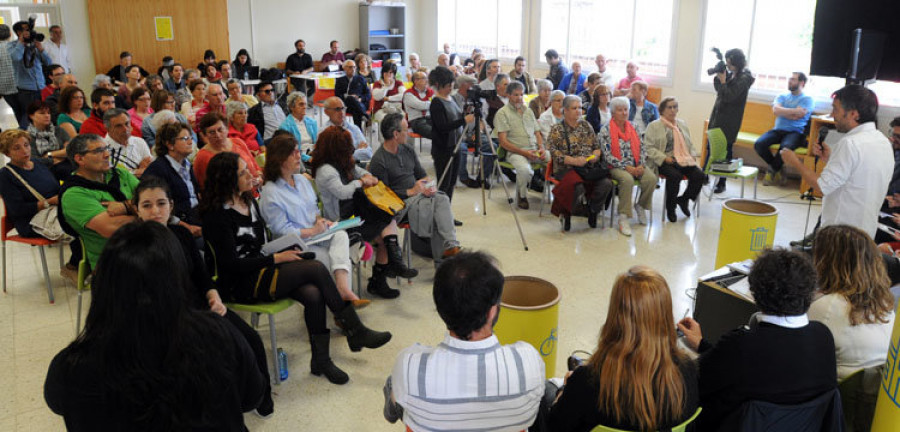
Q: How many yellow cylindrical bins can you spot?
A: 3